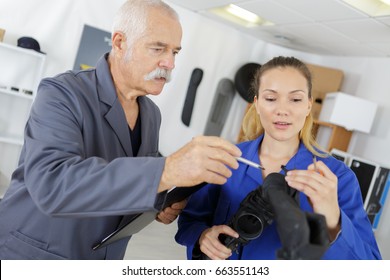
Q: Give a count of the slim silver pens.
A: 1